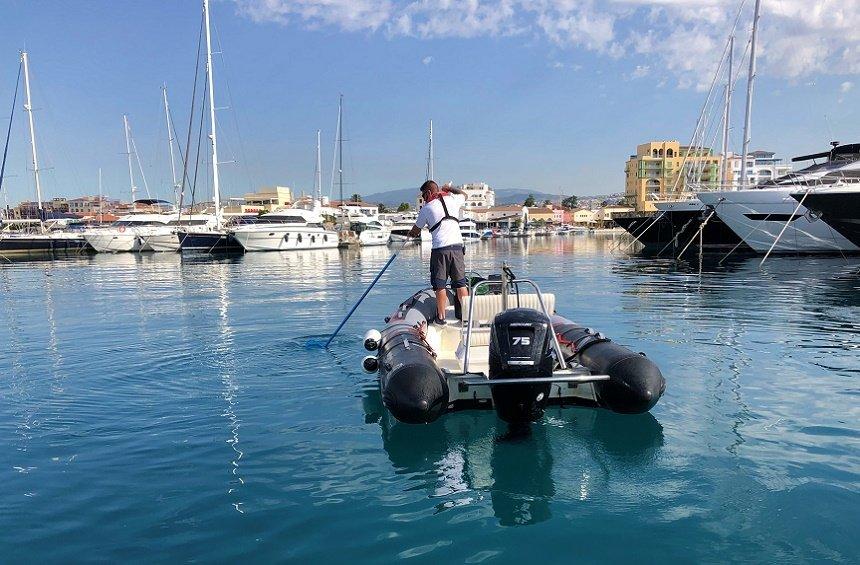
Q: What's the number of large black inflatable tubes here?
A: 2